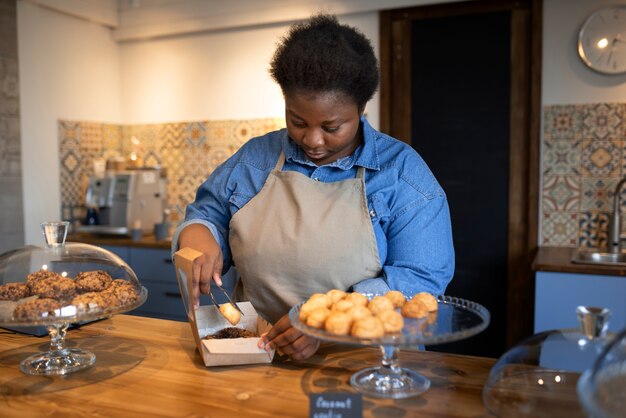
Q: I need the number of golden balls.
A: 15